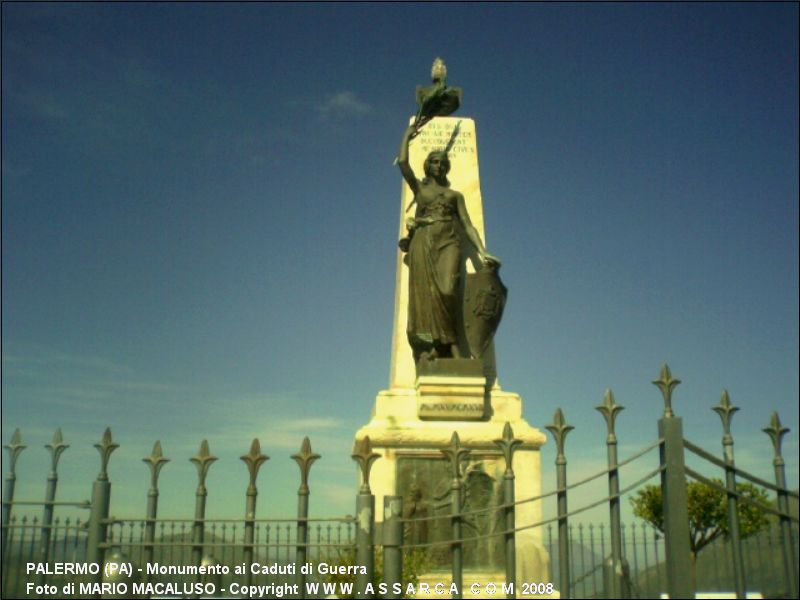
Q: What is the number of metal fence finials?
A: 15